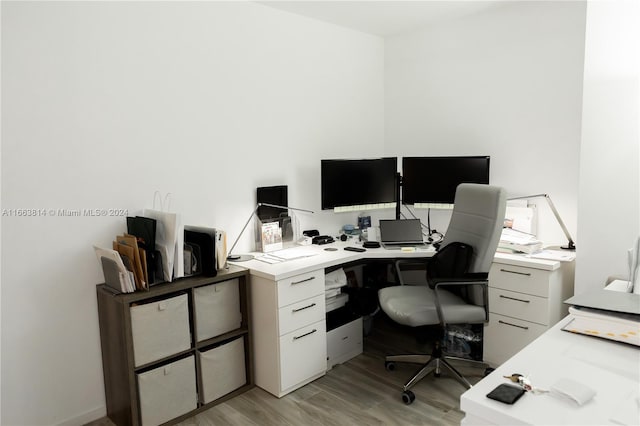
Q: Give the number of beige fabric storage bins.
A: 4